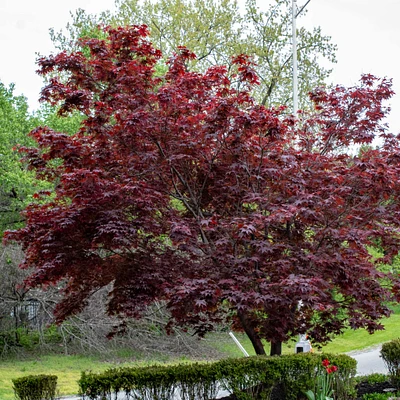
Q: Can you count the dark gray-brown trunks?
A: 2